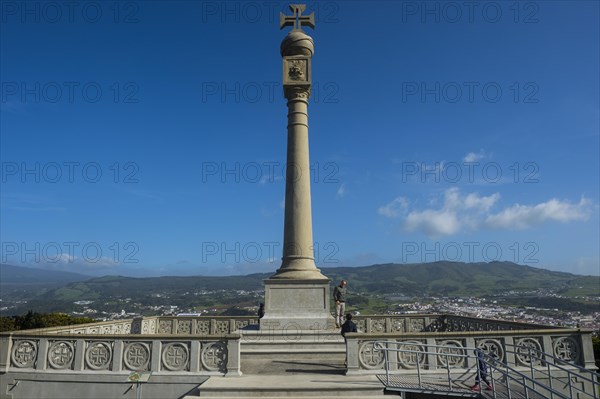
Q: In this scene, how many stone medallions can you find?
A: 12